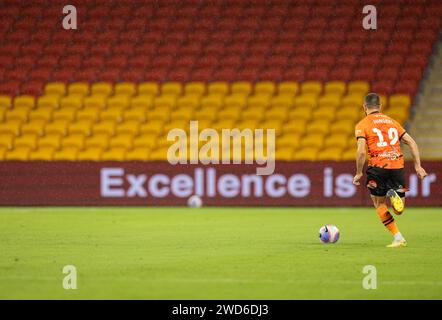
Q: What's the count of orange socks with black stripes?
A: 1